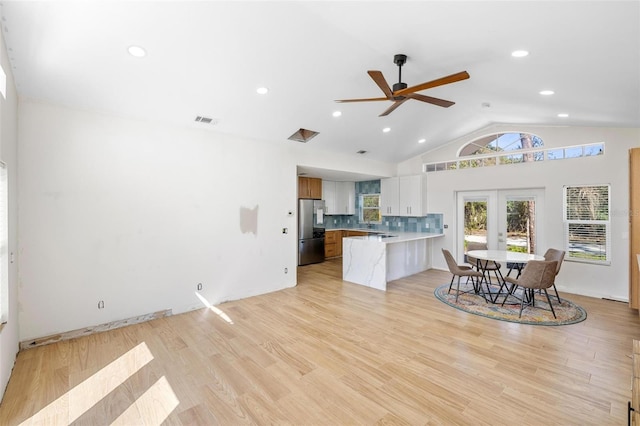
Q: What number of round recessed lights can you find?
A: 8